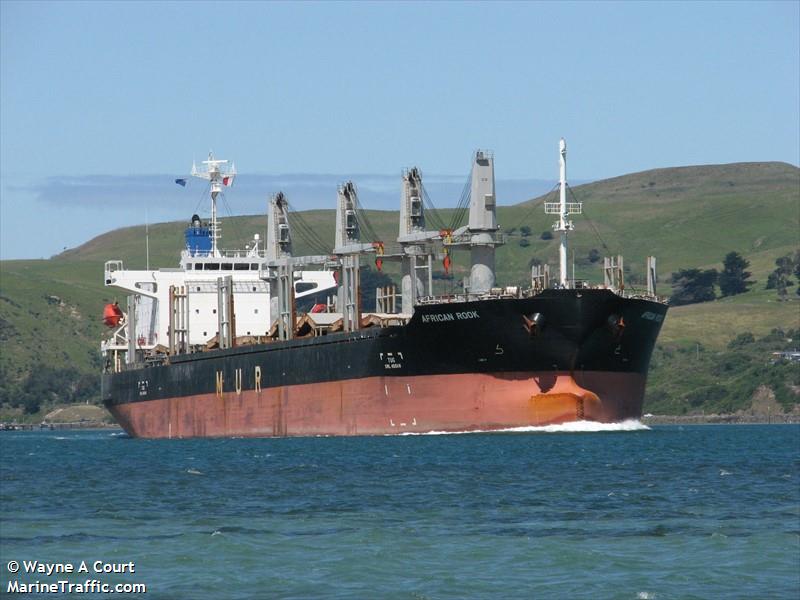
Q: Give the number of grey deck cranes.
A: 4